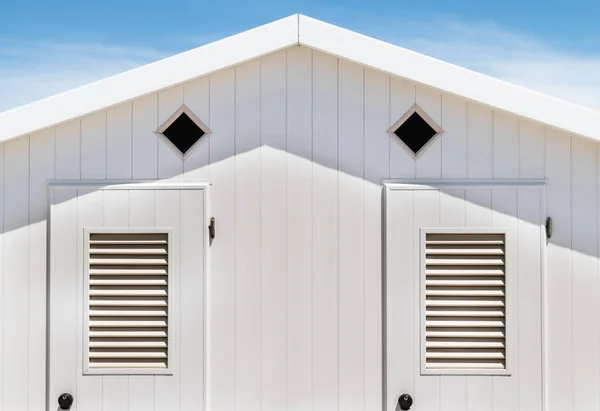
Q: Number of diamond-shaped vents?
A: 2